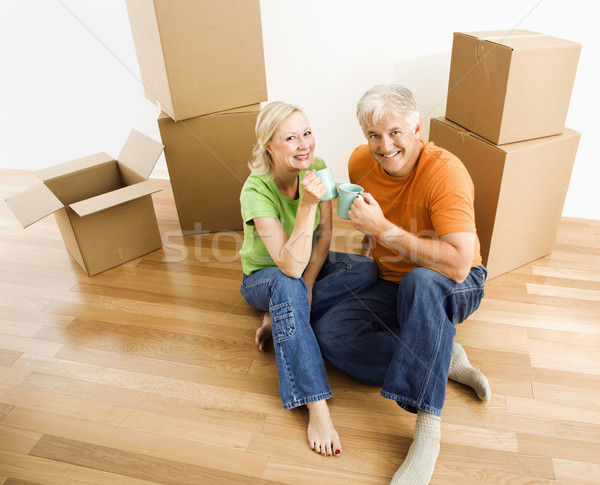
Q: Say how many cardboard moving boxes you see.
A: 5